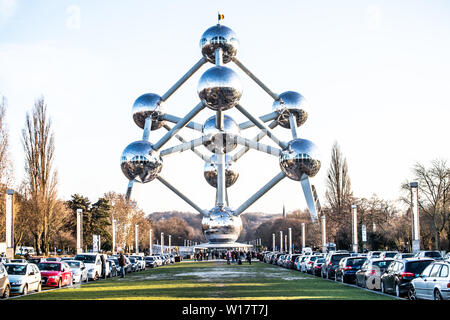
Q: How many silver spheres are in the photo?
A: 9